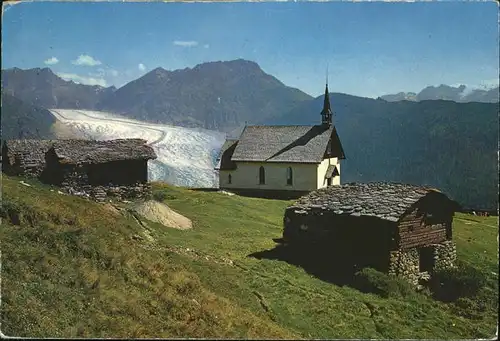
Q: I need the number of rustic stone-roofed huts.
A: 3